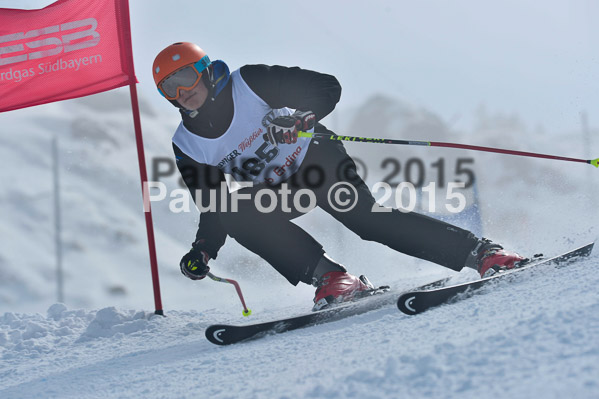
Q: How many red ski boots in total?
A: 2